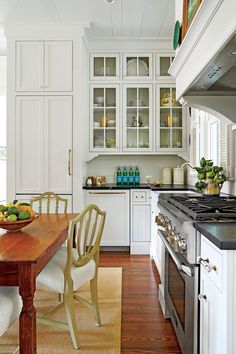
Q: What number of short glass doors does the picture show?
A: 3